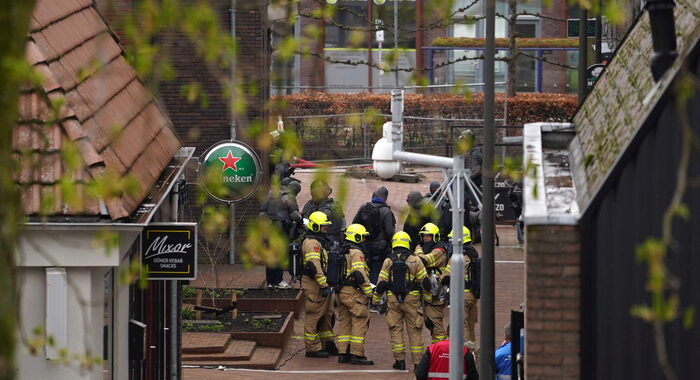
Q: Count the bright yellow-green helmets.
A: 5